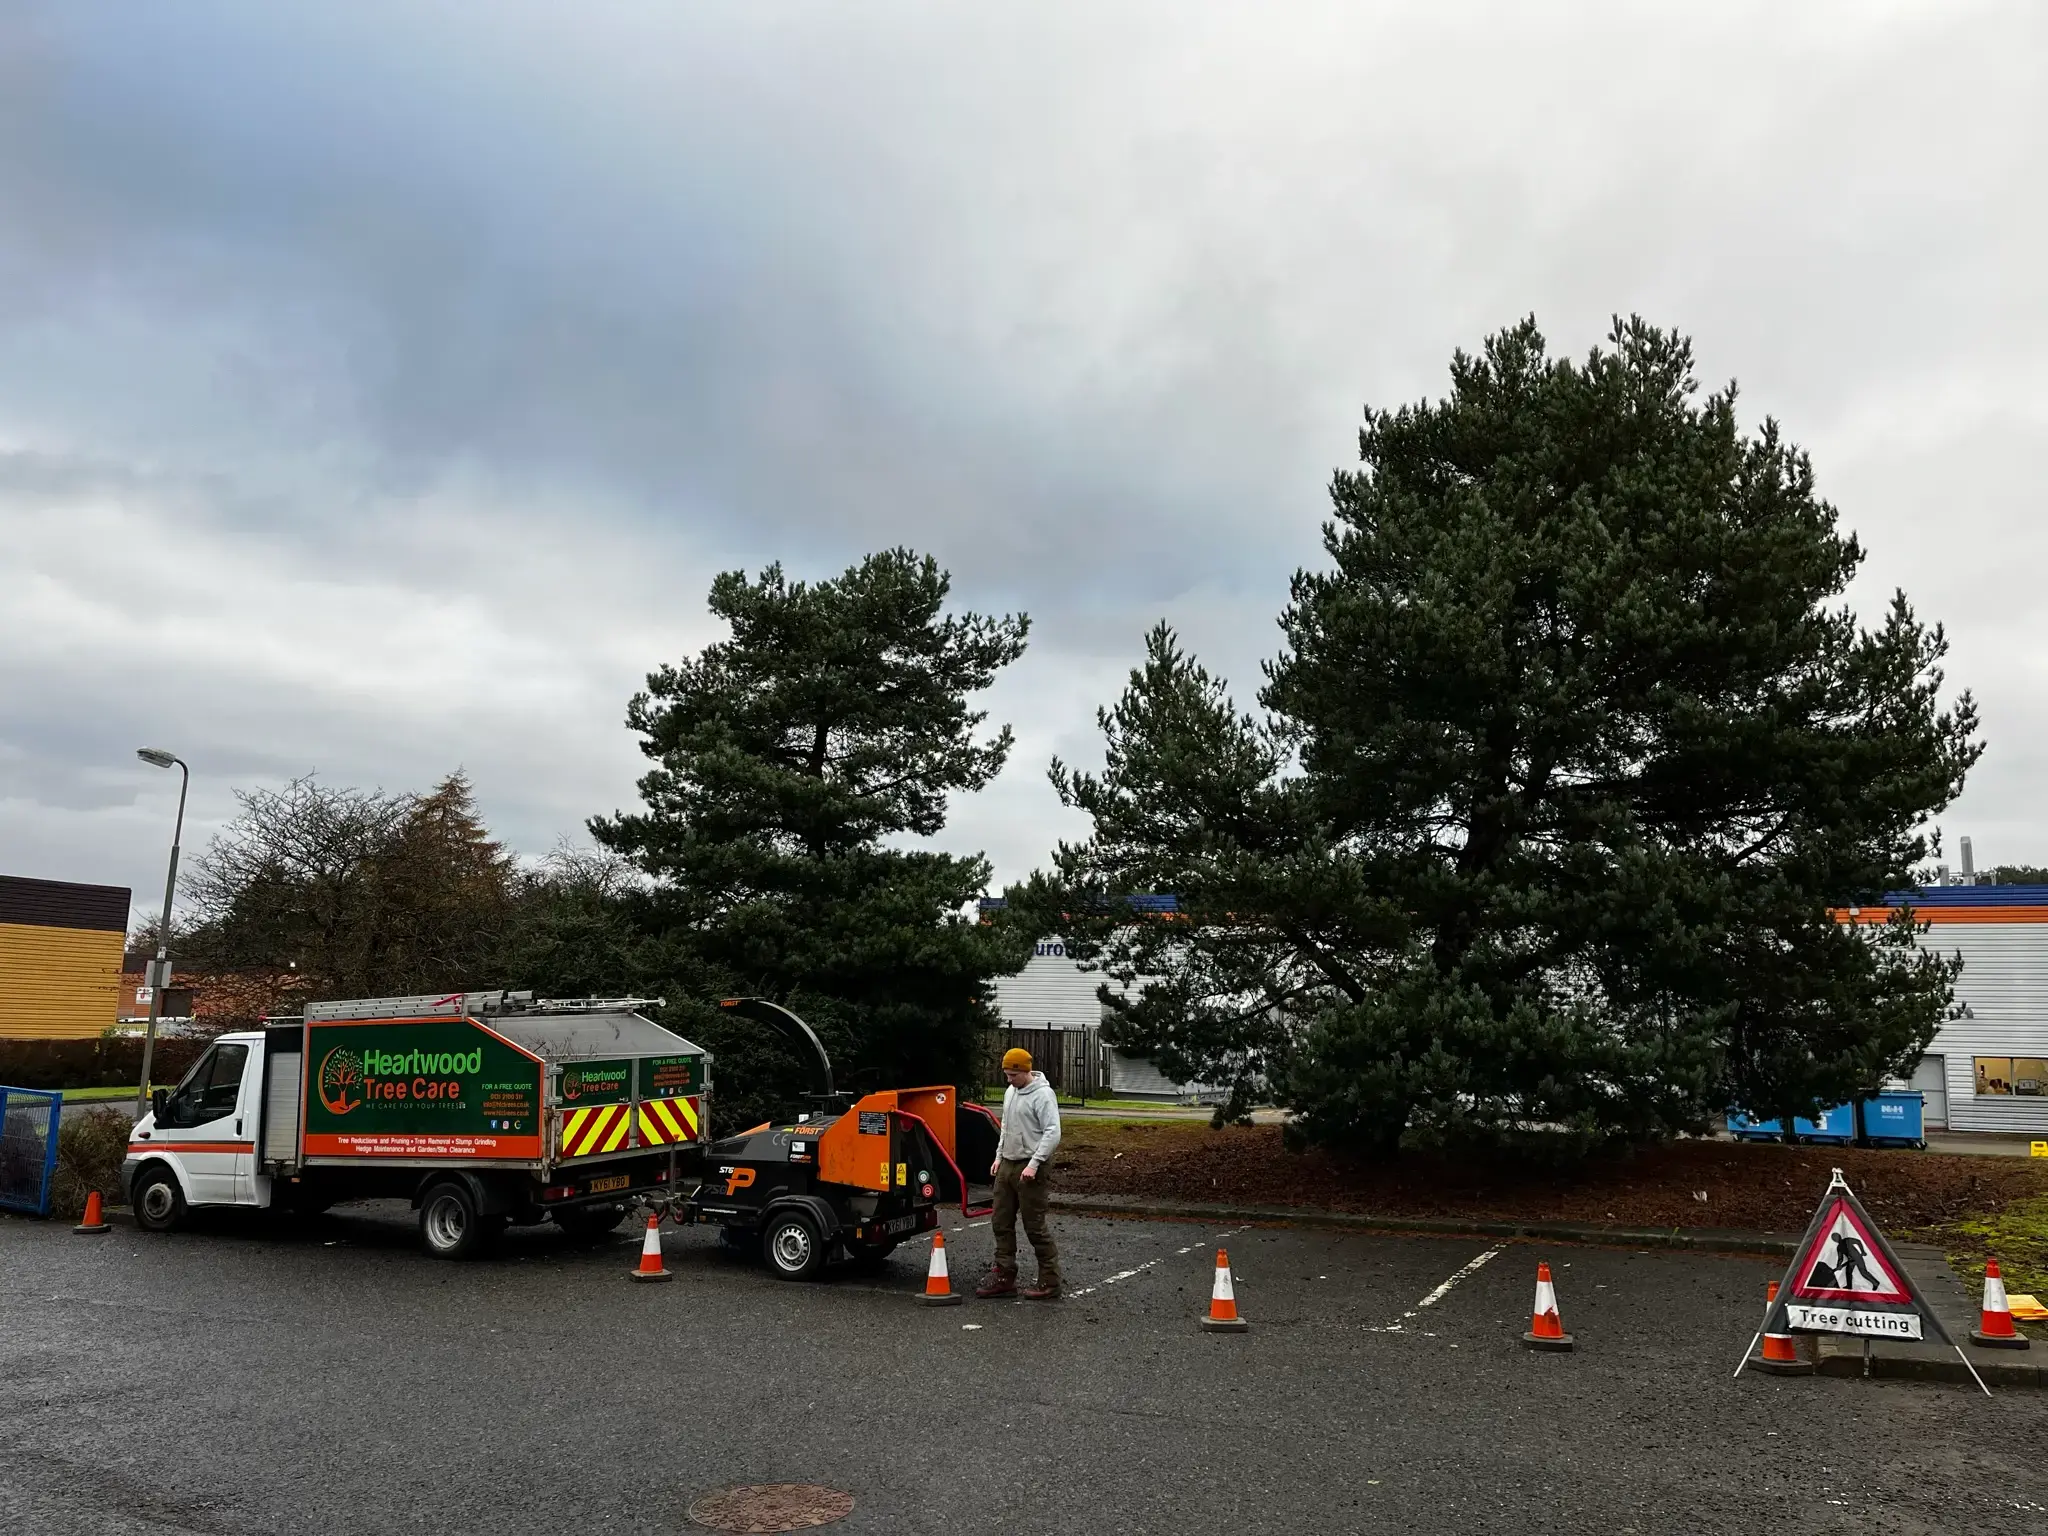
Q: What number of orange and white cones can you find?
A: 6